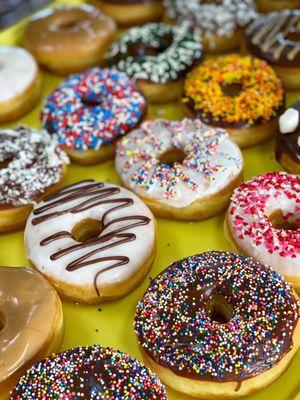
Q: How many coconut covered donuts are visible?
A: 2